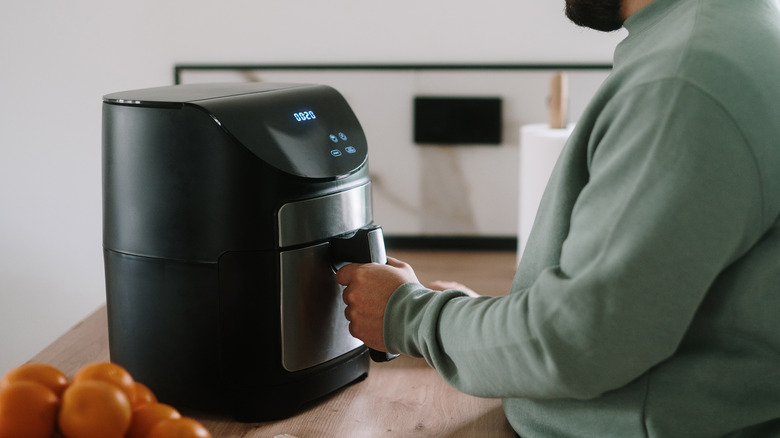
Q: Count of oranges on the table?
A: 7